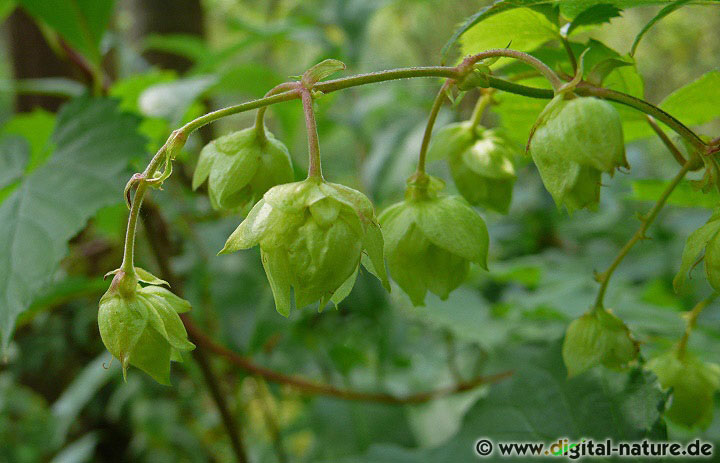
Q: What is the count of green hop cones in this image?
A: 9